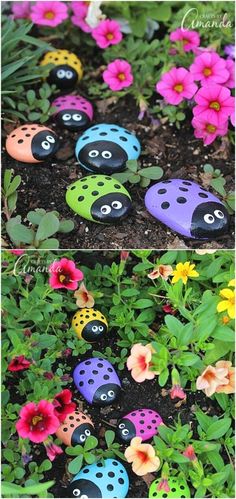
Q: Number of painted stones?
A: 12